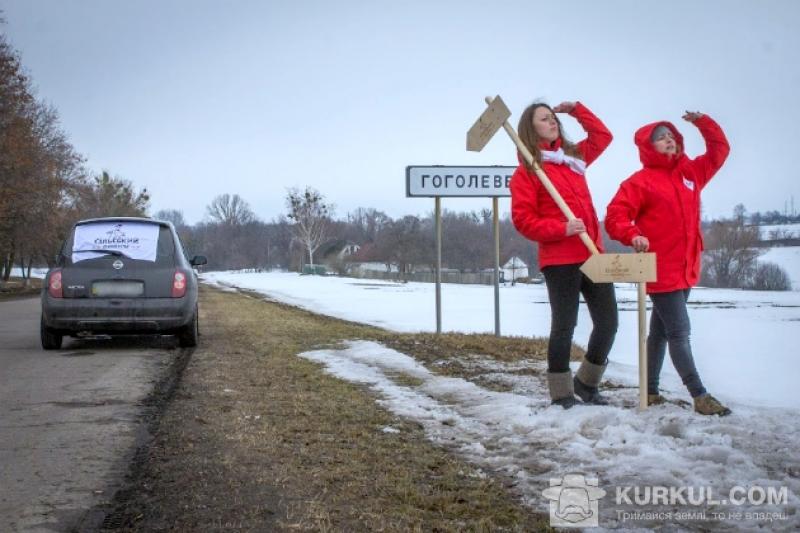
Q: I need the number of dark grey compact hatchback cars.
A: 1